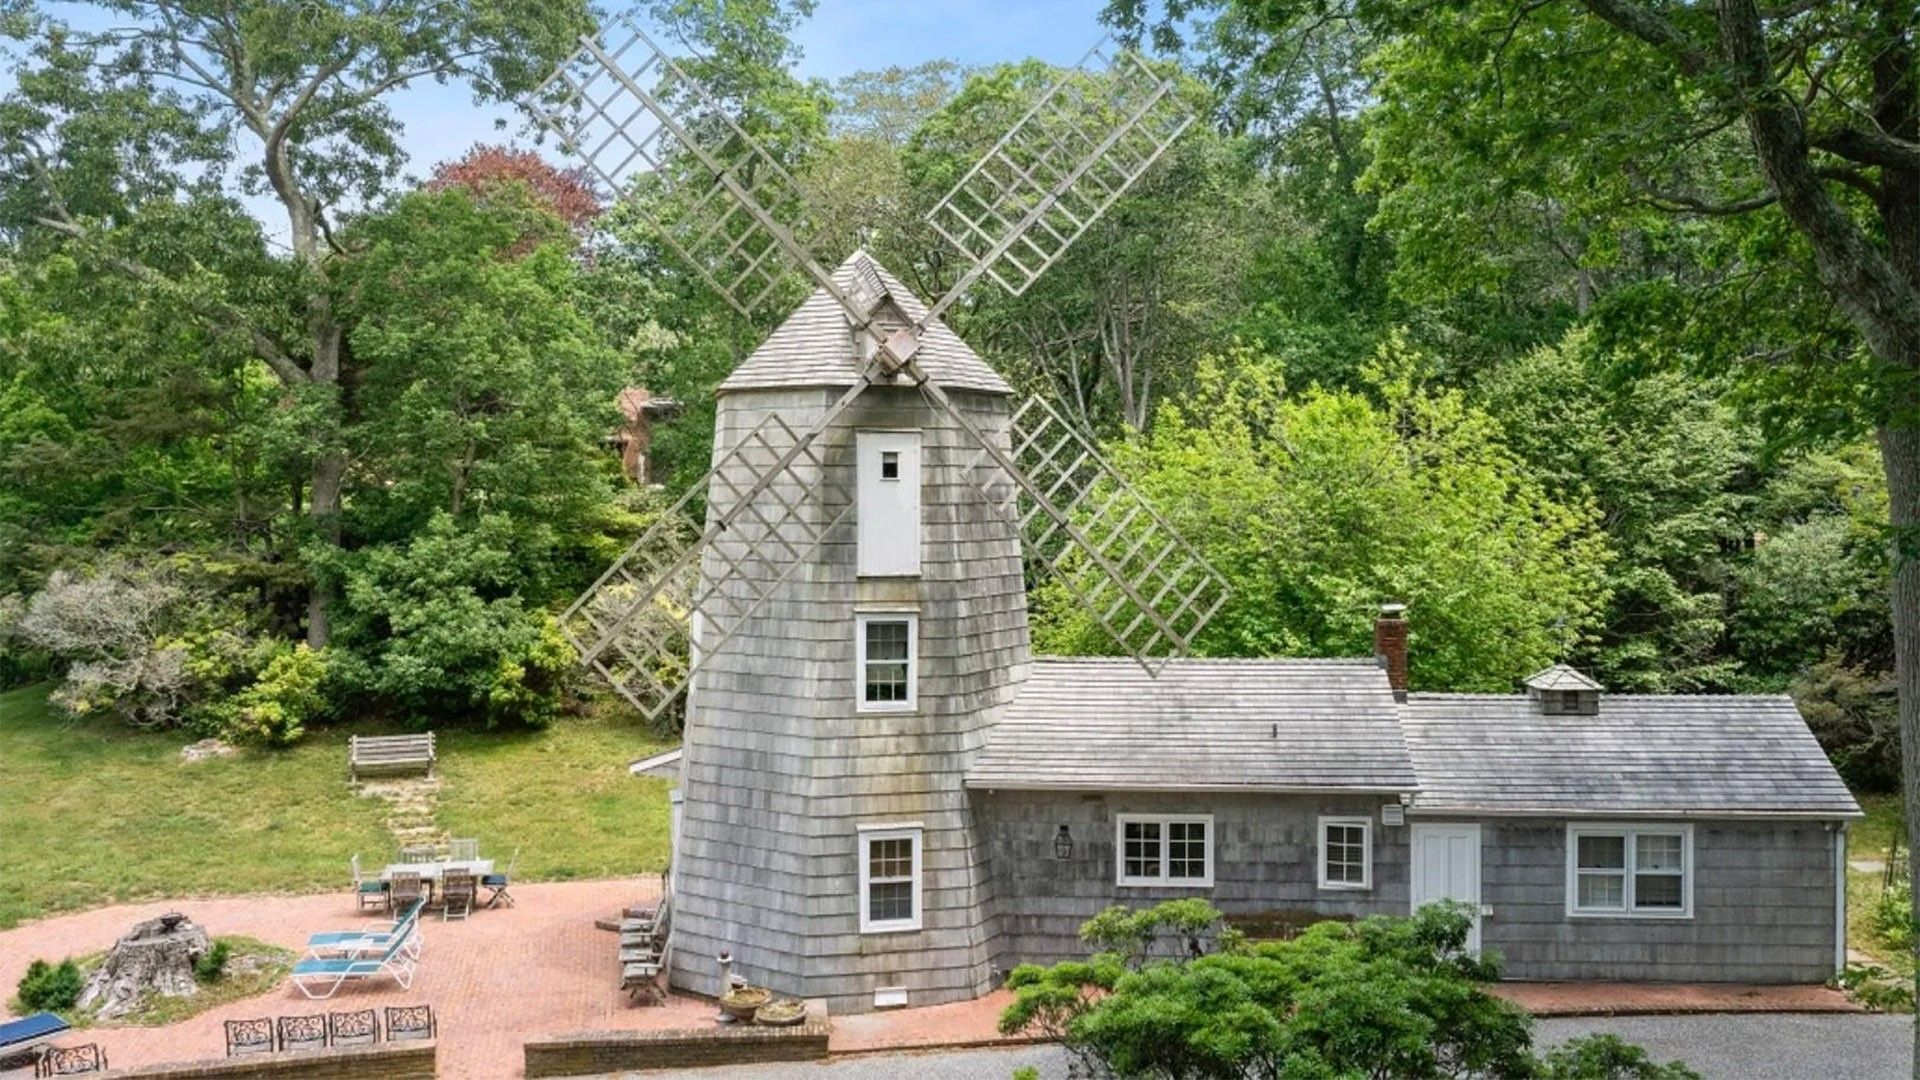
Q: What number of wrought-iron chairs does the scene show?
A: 5